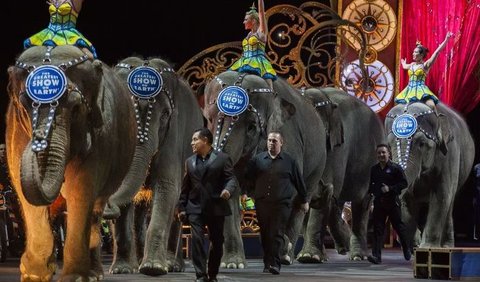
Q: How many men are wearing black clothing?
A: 3